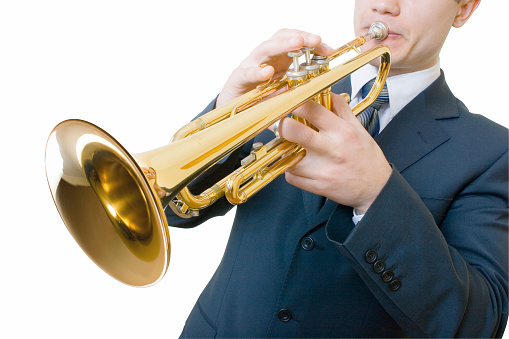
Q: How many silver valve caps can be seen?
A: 3